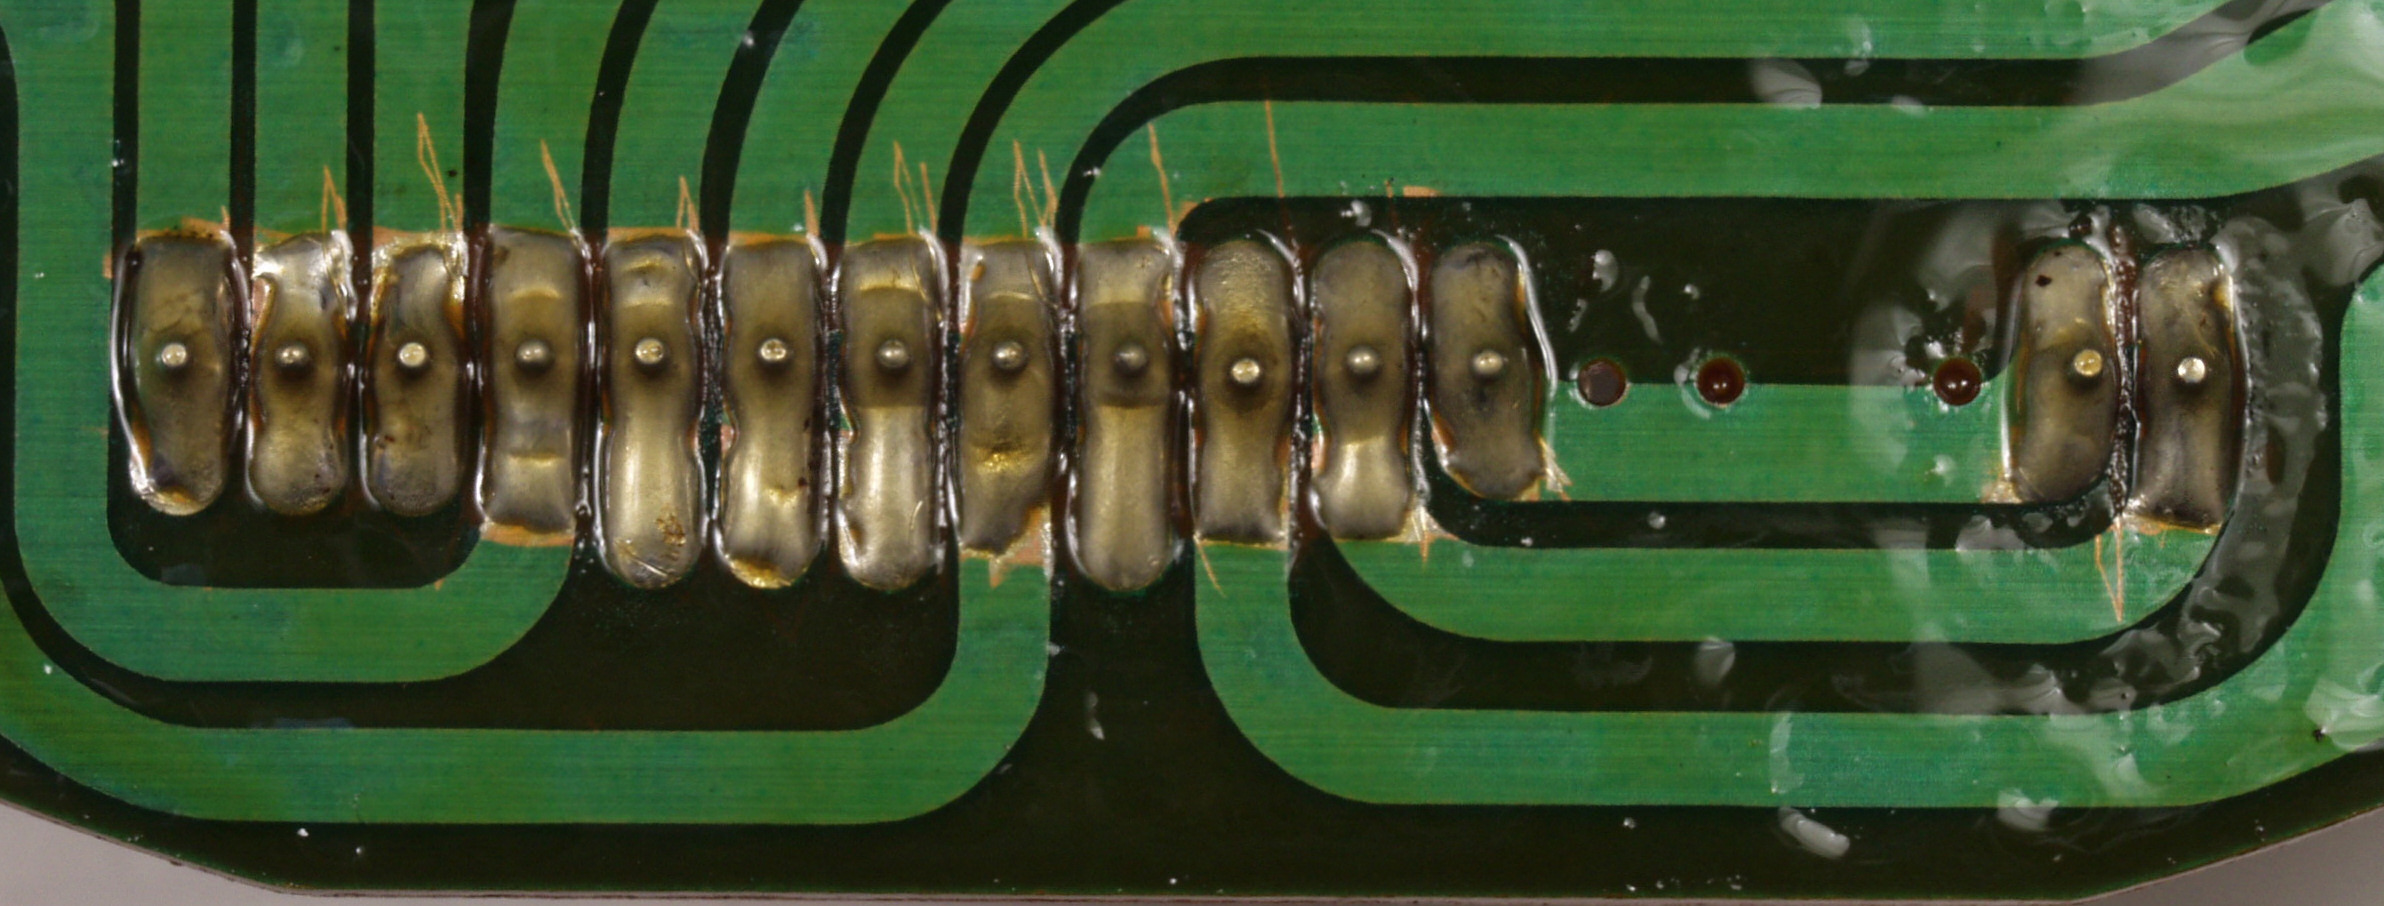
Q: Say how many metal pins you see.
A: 14